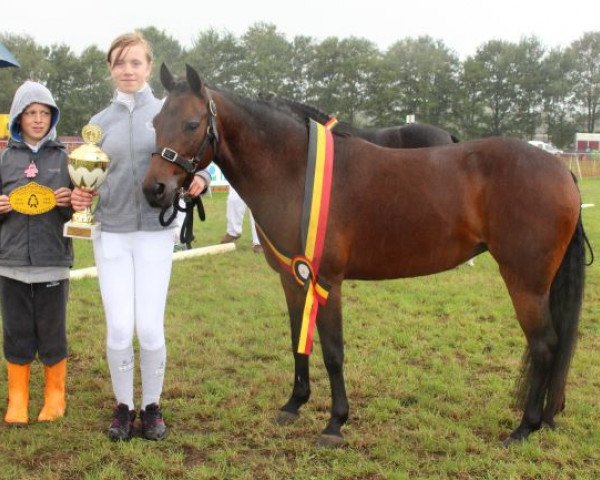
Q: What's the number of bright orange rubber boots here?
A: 2